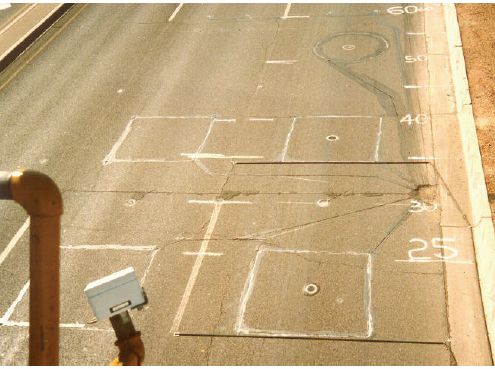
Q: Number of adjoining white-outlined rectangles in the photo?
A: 4